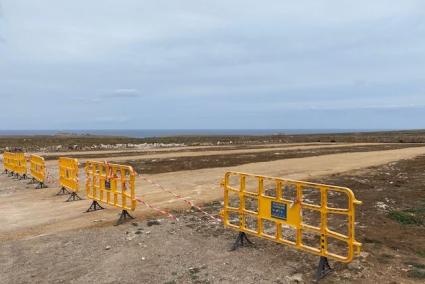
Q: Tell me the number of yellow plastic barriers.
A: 6